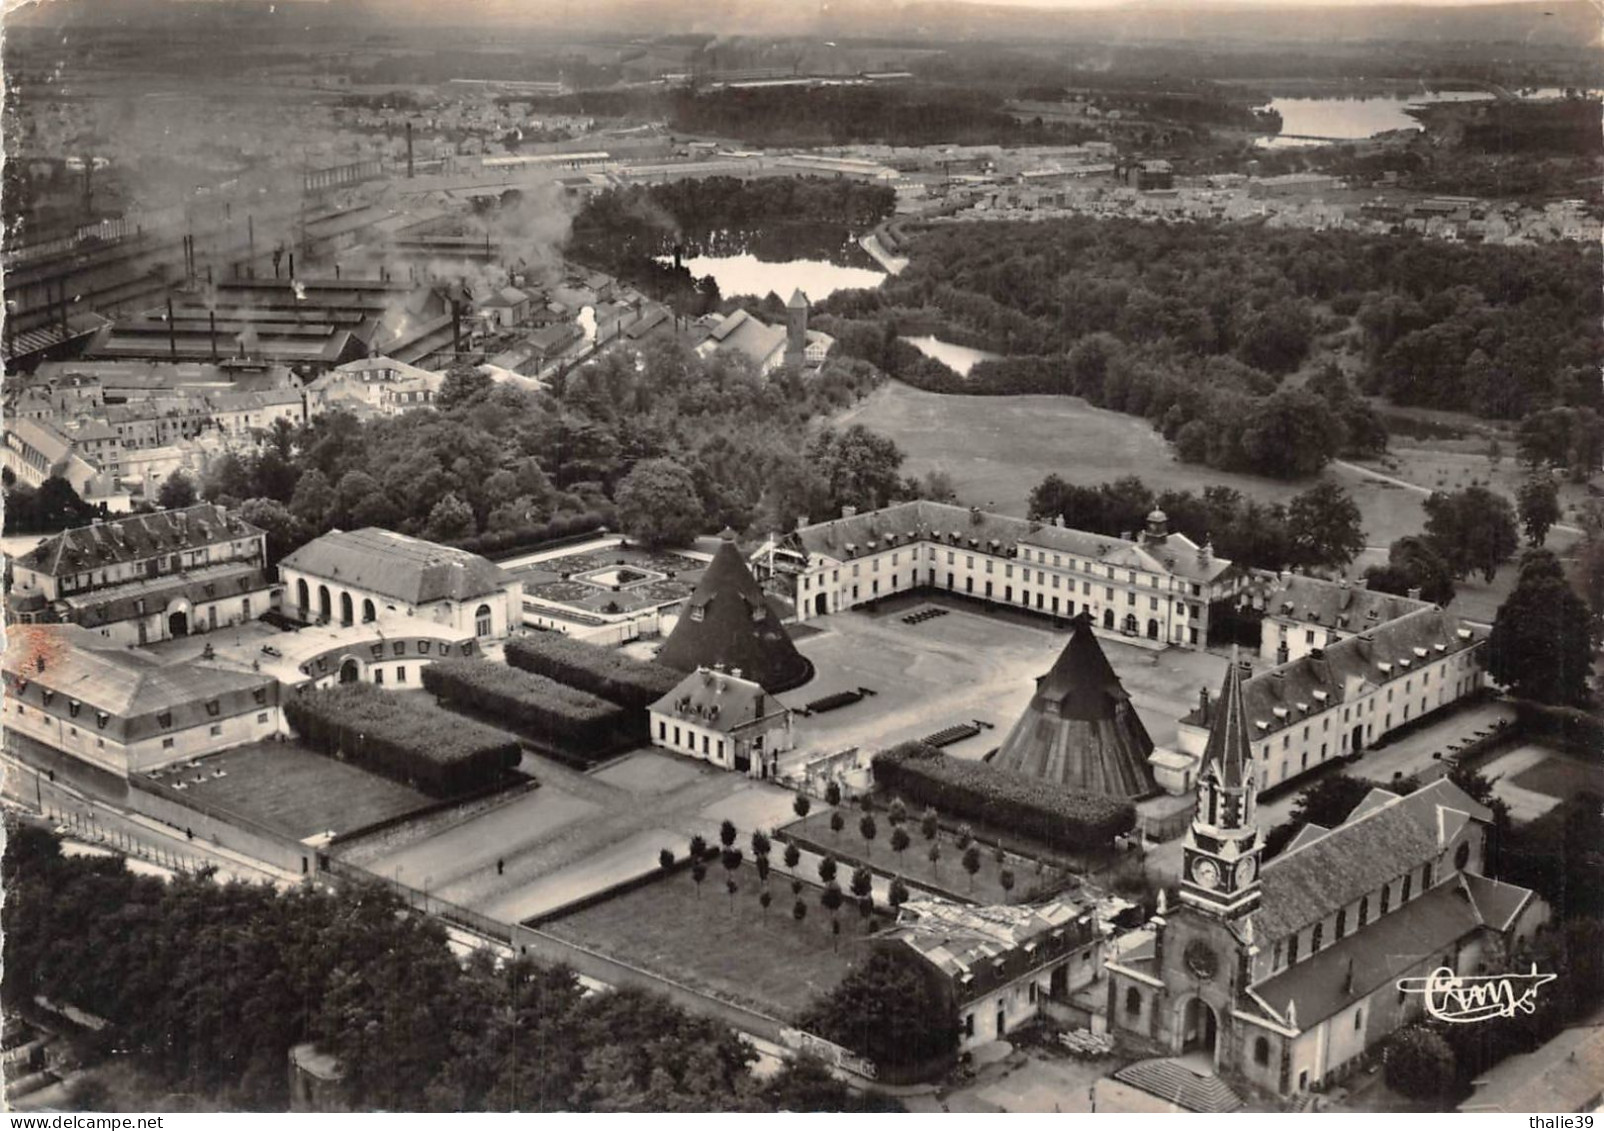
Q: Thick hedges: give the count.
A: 4